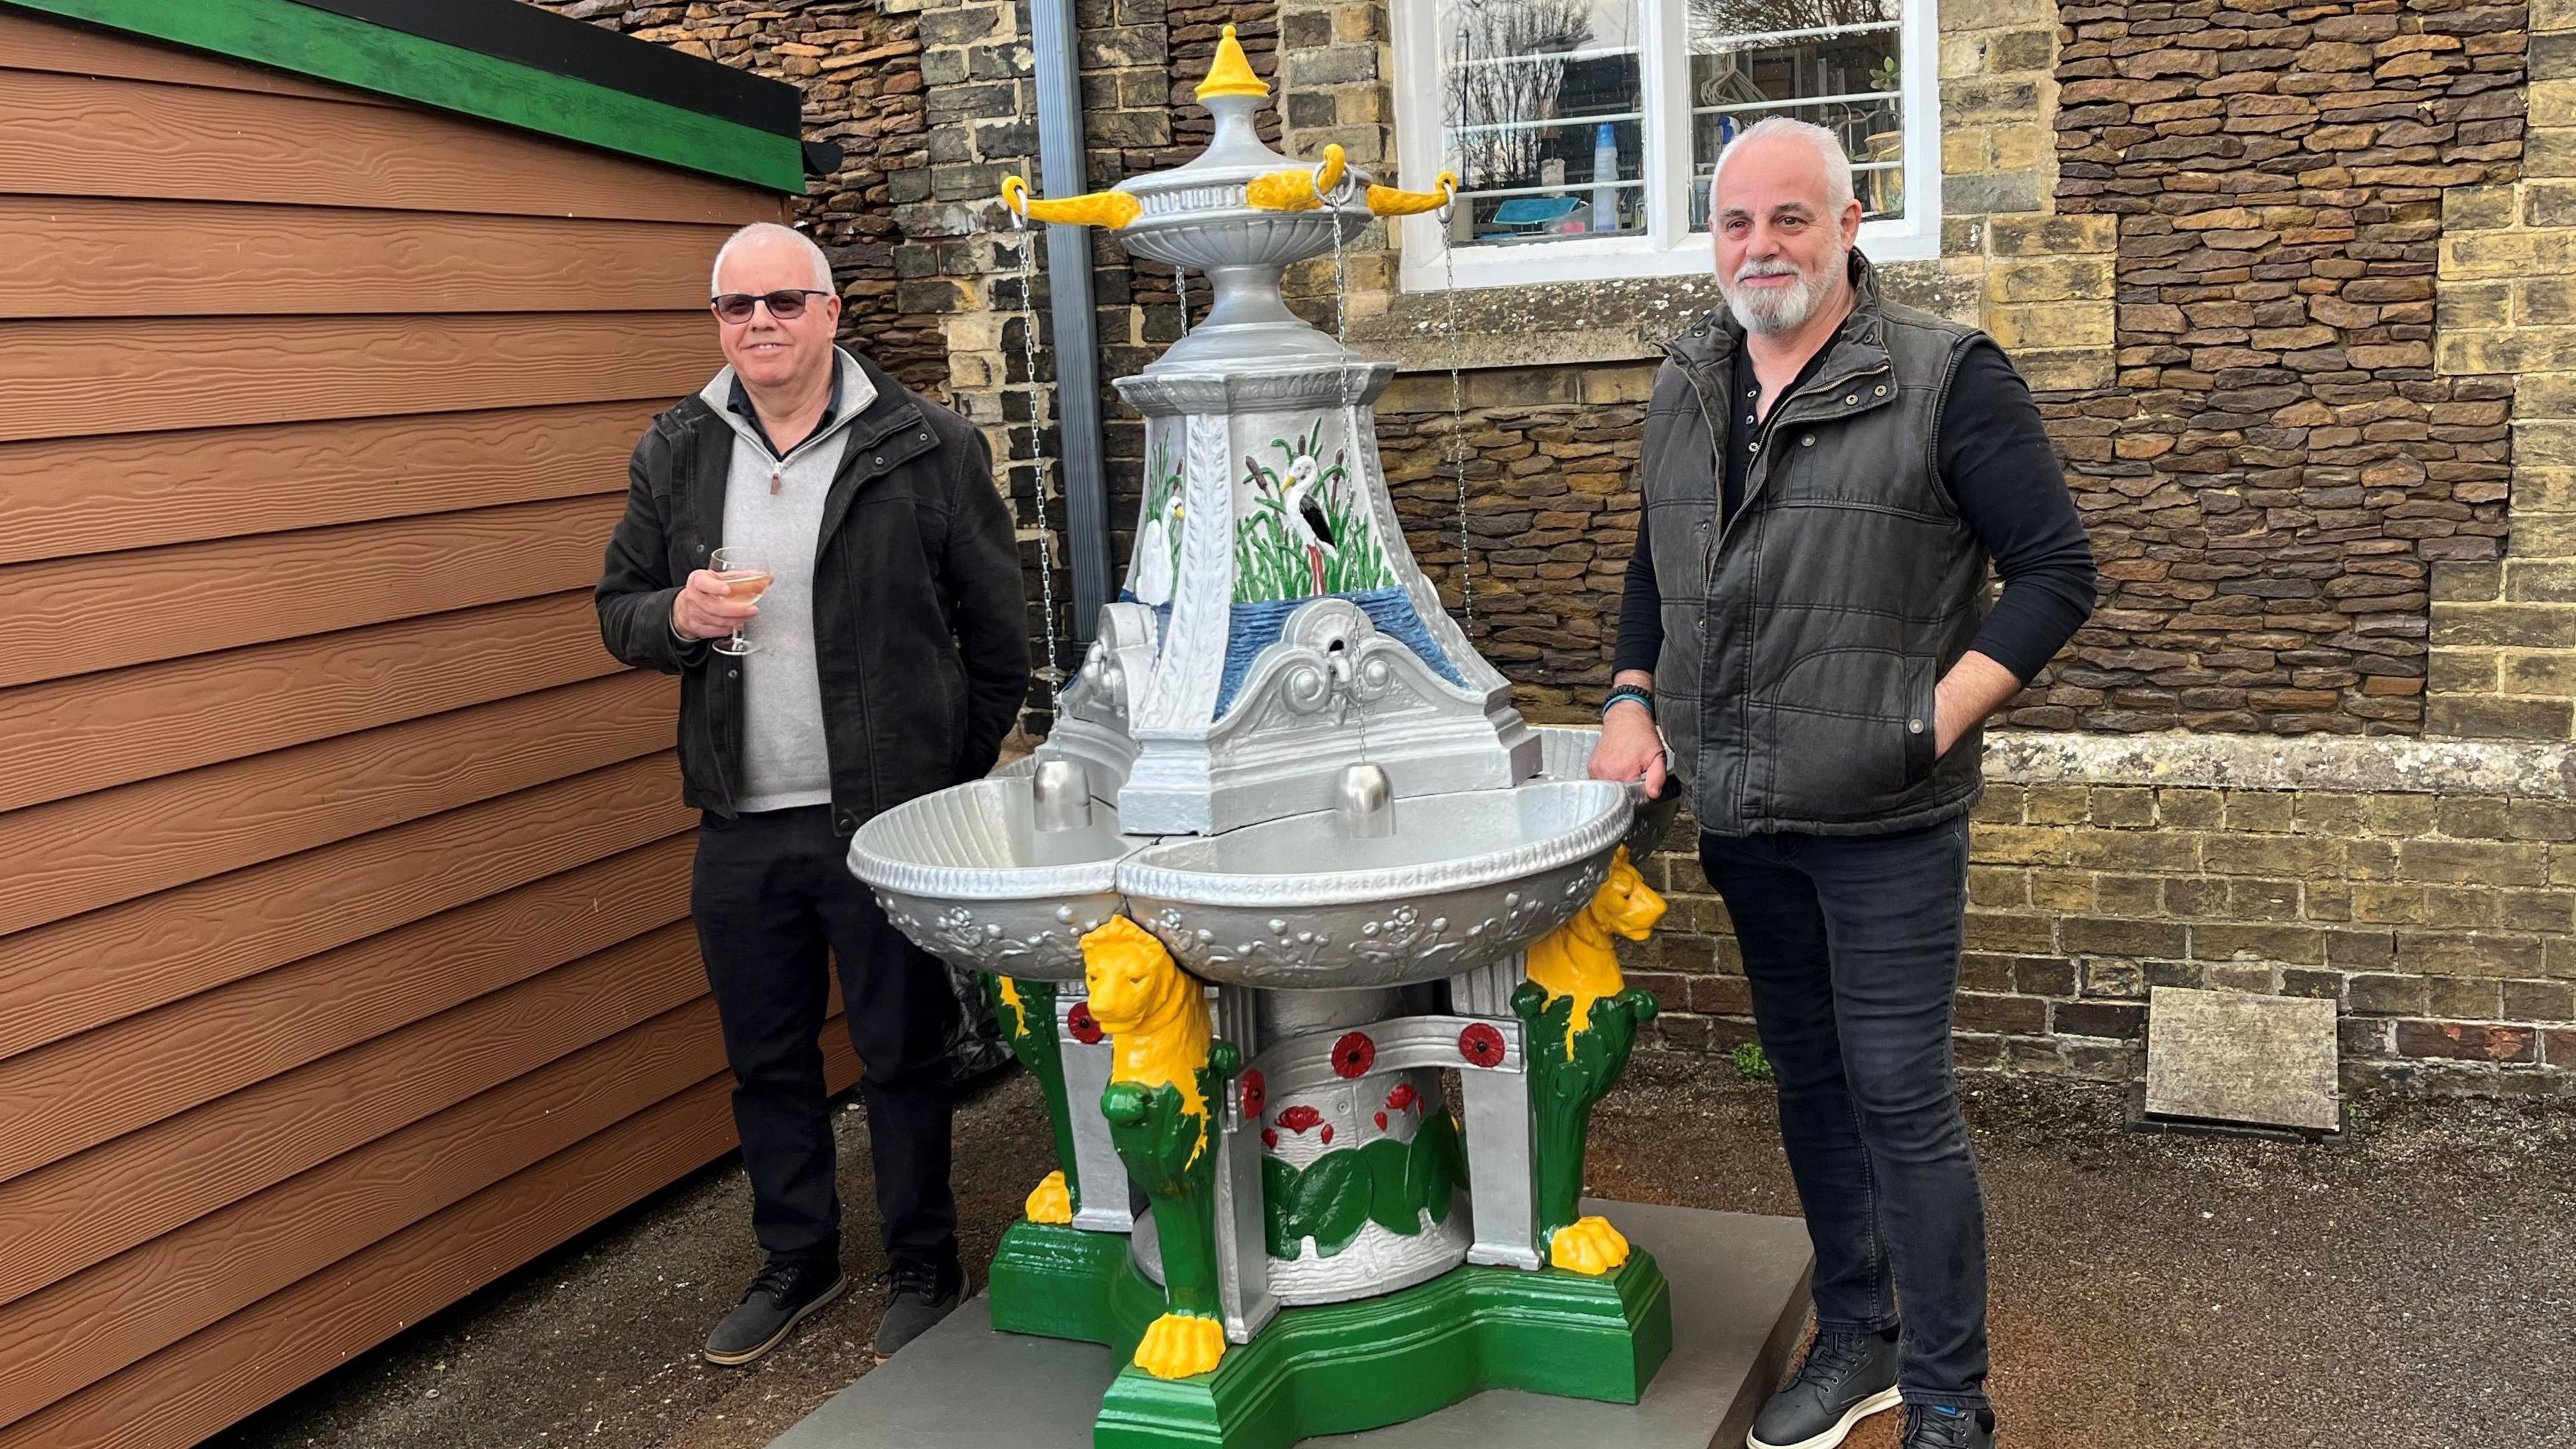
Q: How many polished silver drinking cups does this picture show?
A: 2